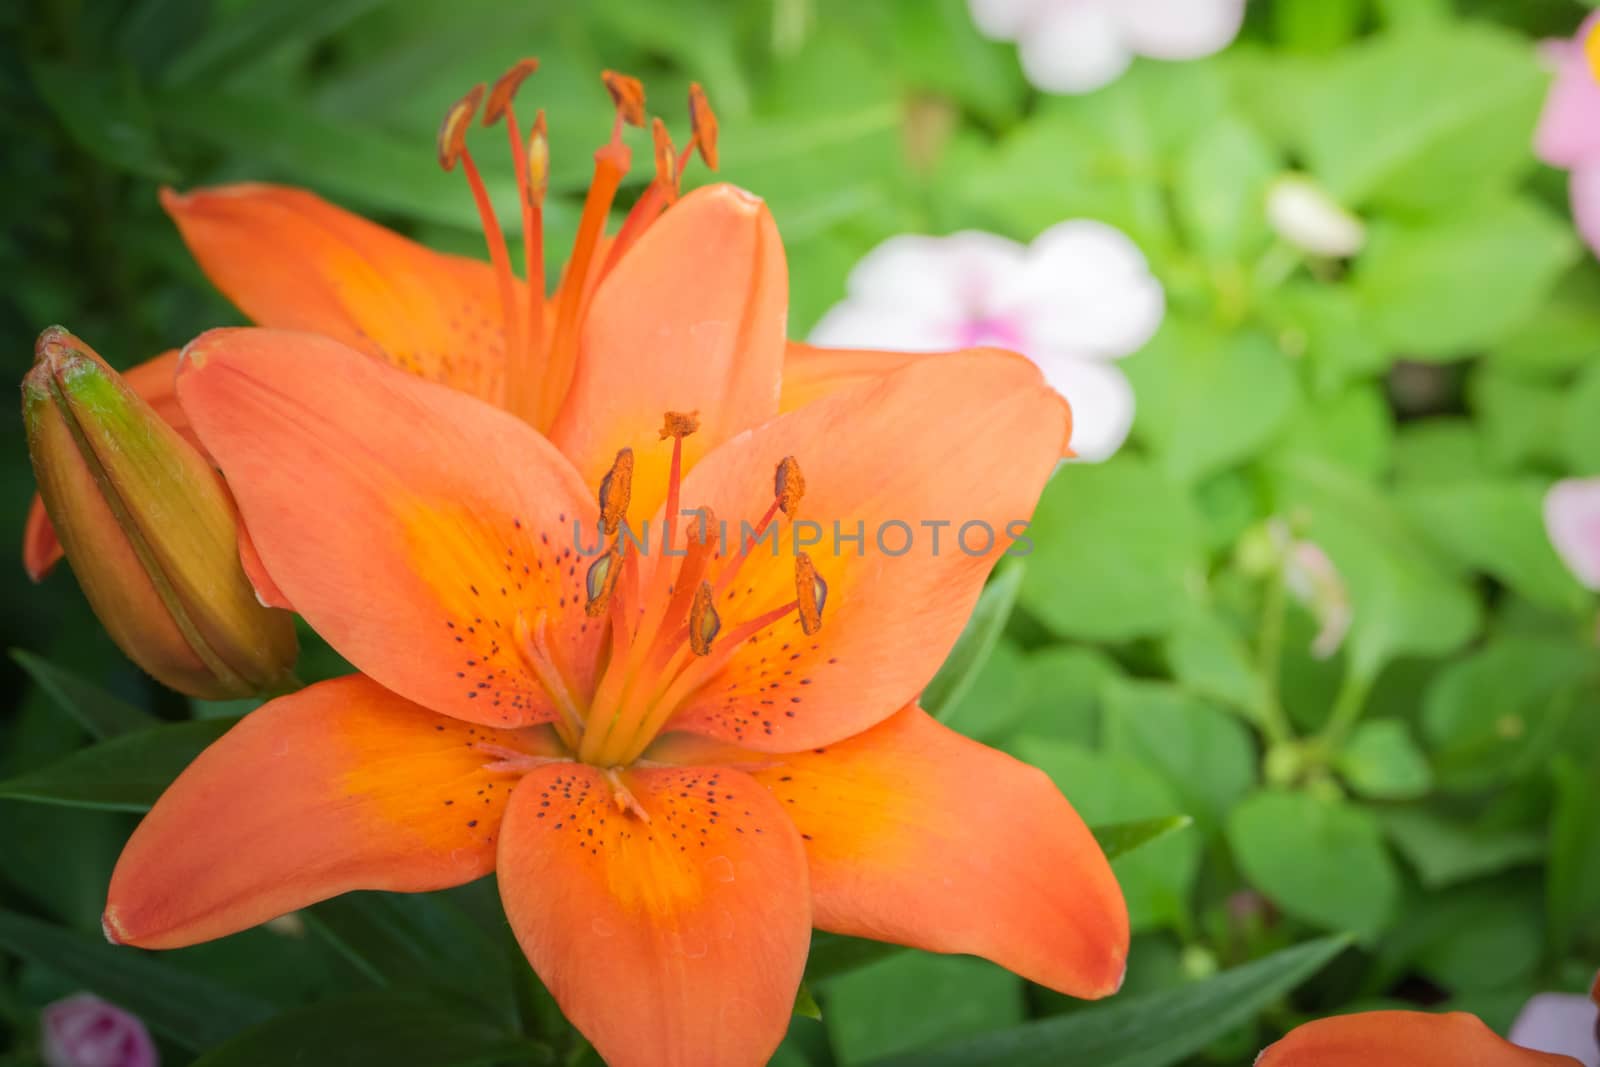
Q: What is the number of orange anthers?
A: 12